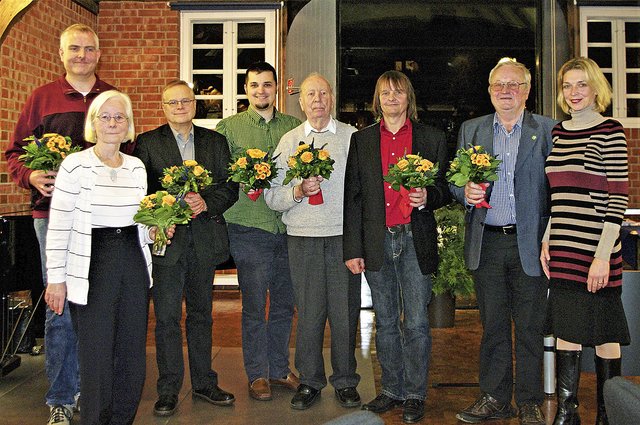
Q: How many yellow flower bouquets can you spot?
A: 7